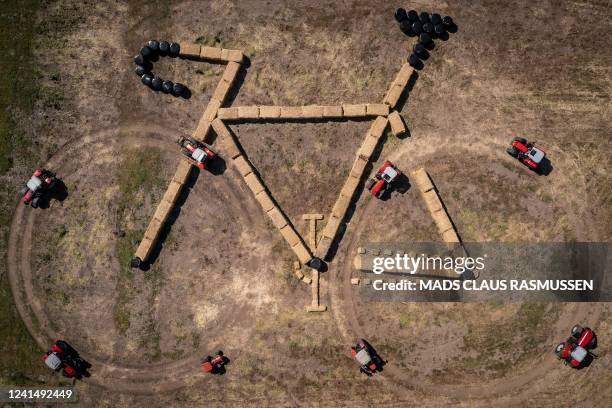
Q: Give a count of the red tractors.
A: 8